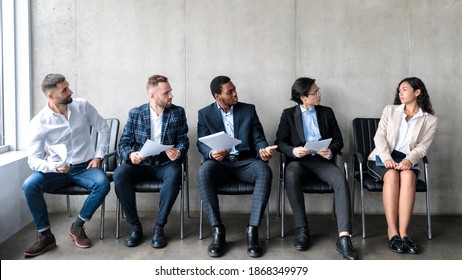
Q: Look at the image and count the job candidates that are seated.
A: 5